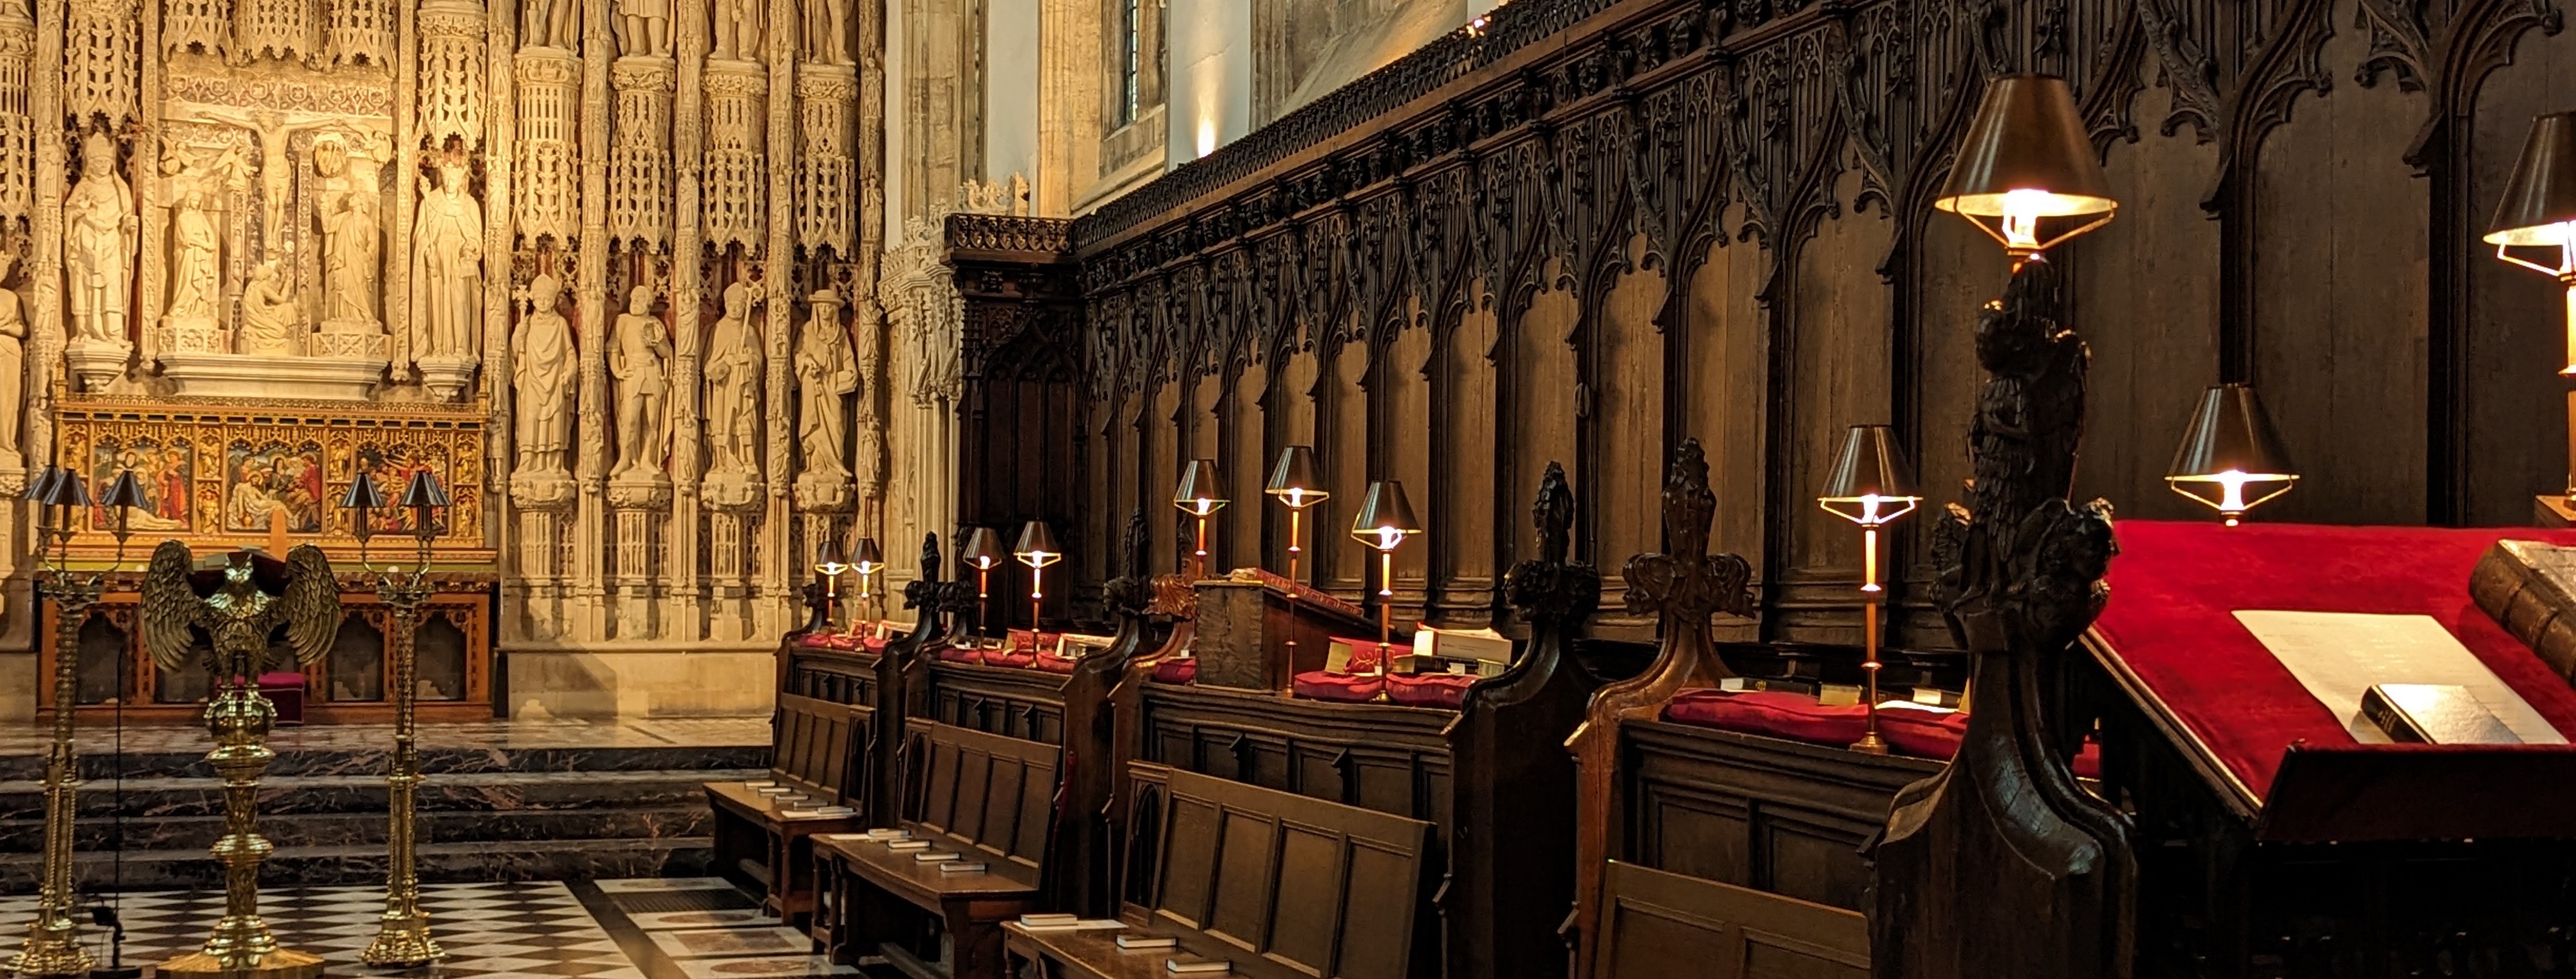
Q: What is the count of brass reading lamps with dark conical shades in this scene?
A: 11